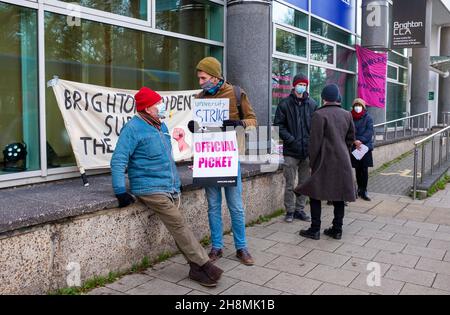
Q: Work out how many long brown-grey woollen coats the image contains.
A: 1